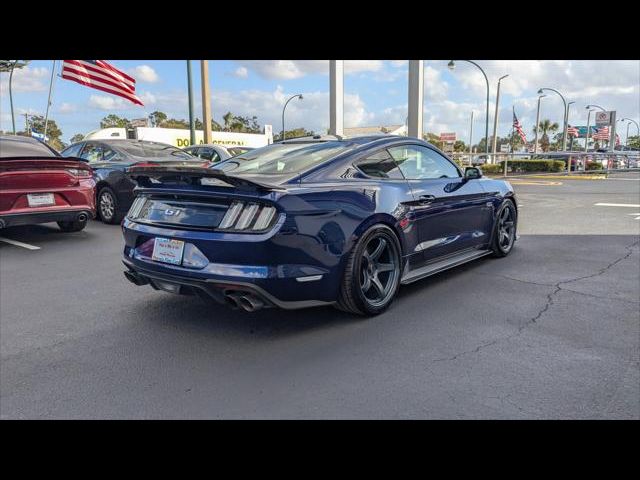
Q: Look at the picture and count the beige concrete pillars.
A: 2